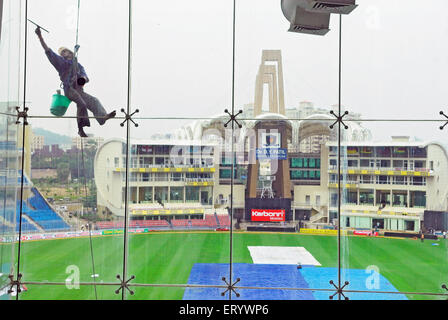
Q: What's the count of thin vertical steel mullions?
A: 4